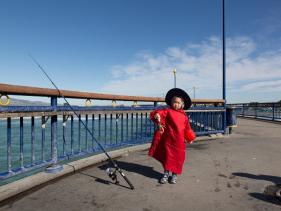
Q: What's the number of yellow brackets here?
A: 4